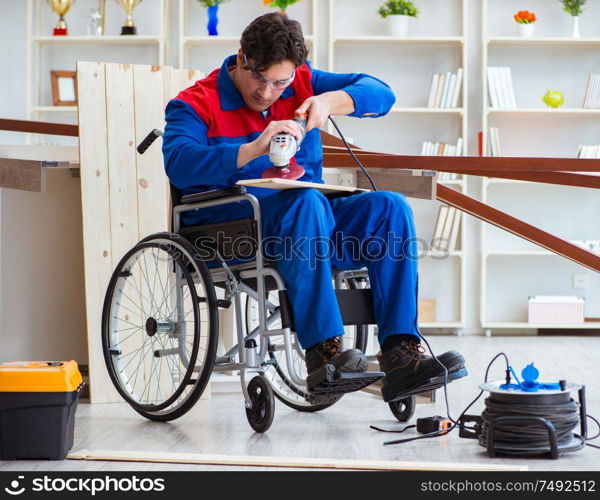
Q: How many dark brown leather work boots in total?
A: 2